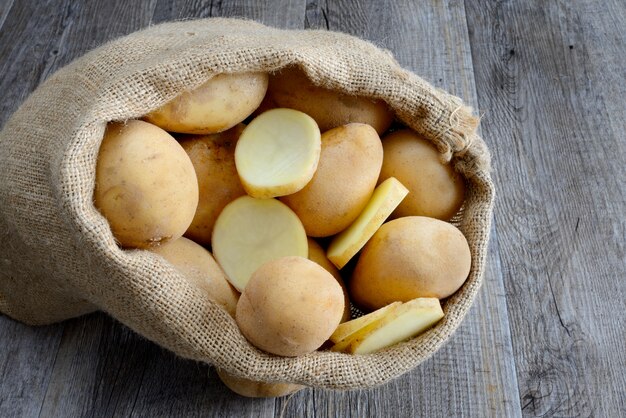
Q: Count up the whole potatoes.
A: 11